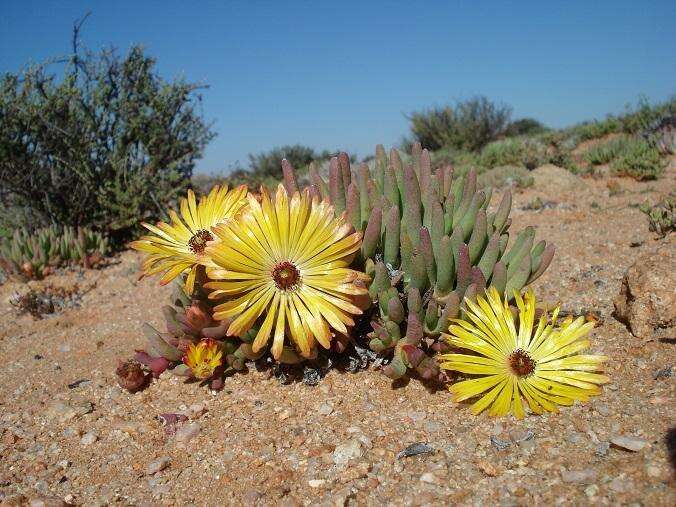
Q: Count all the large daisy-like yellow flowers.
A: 3